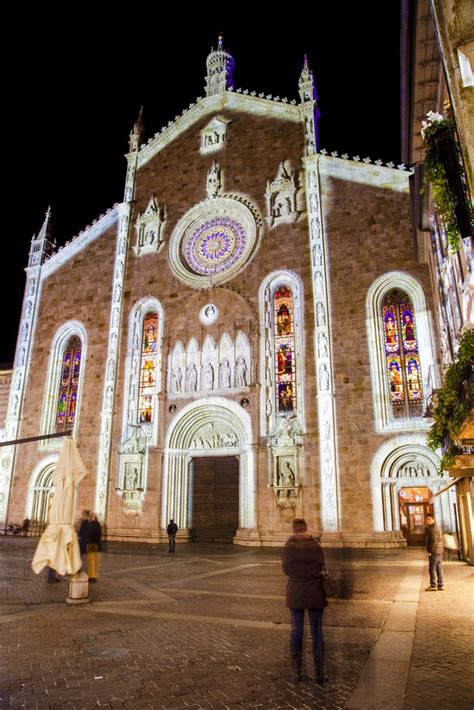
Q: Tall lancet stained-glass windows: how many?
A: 4